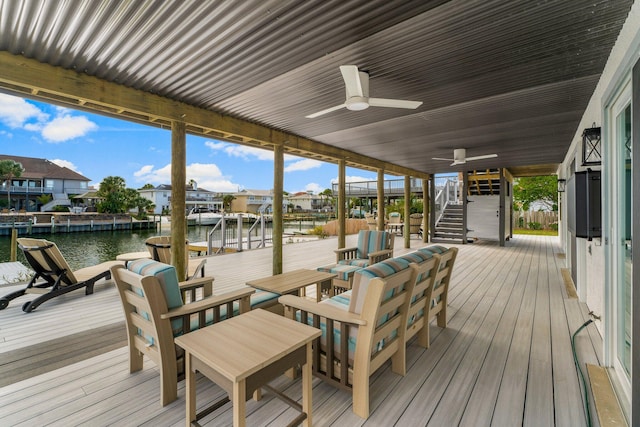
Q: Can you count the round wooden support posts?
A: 6